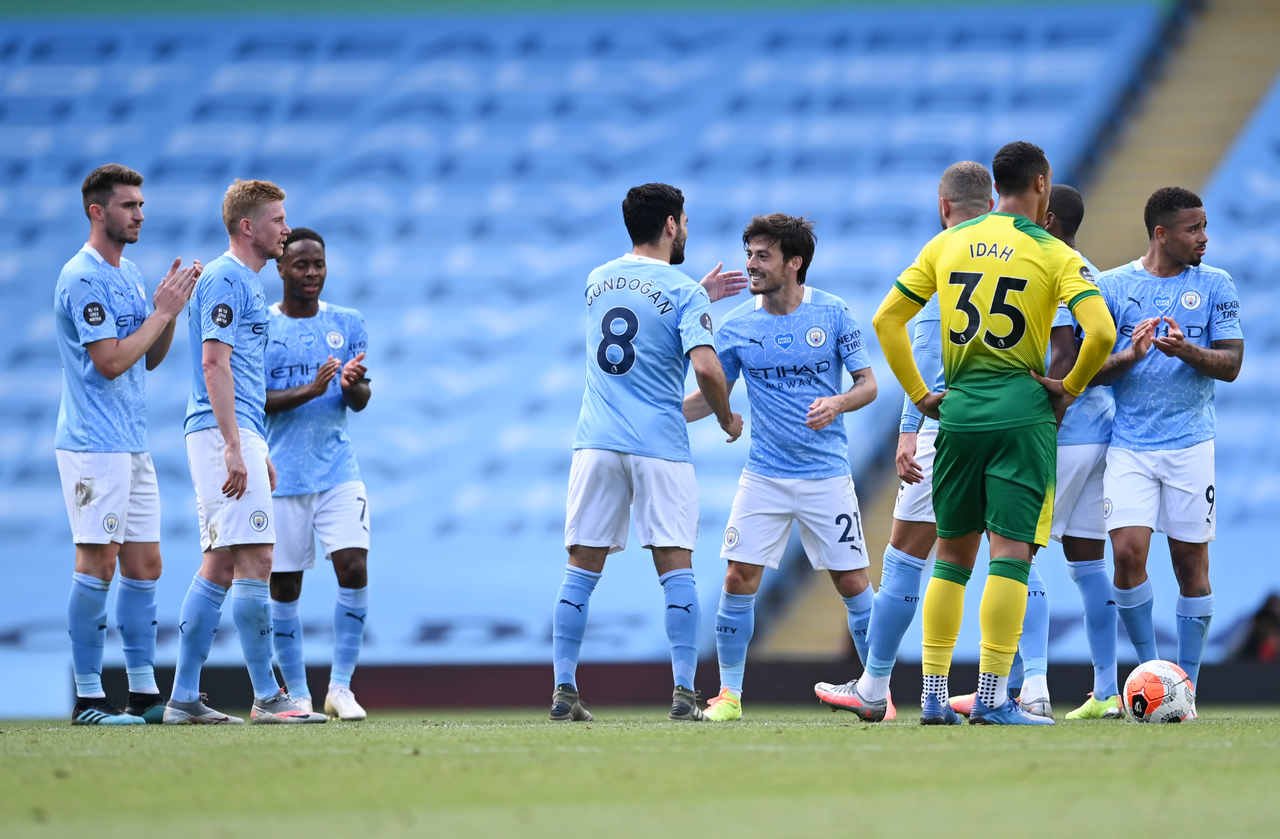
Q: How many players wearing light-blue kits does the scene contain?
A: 8